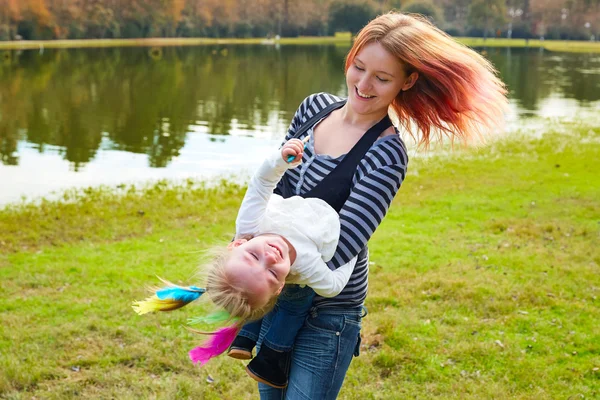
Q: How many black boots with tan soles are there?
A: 2